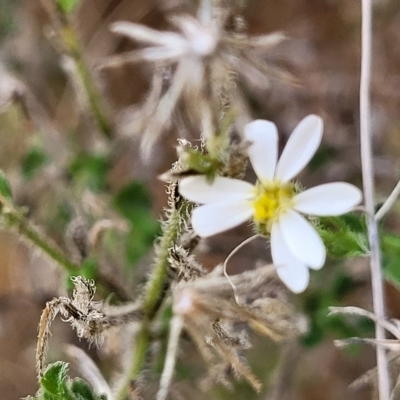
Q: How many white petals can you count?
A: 7